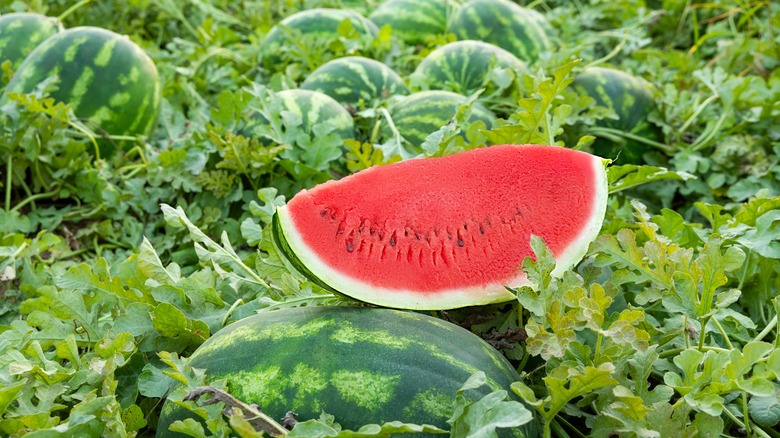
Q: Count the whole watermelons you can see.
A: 11